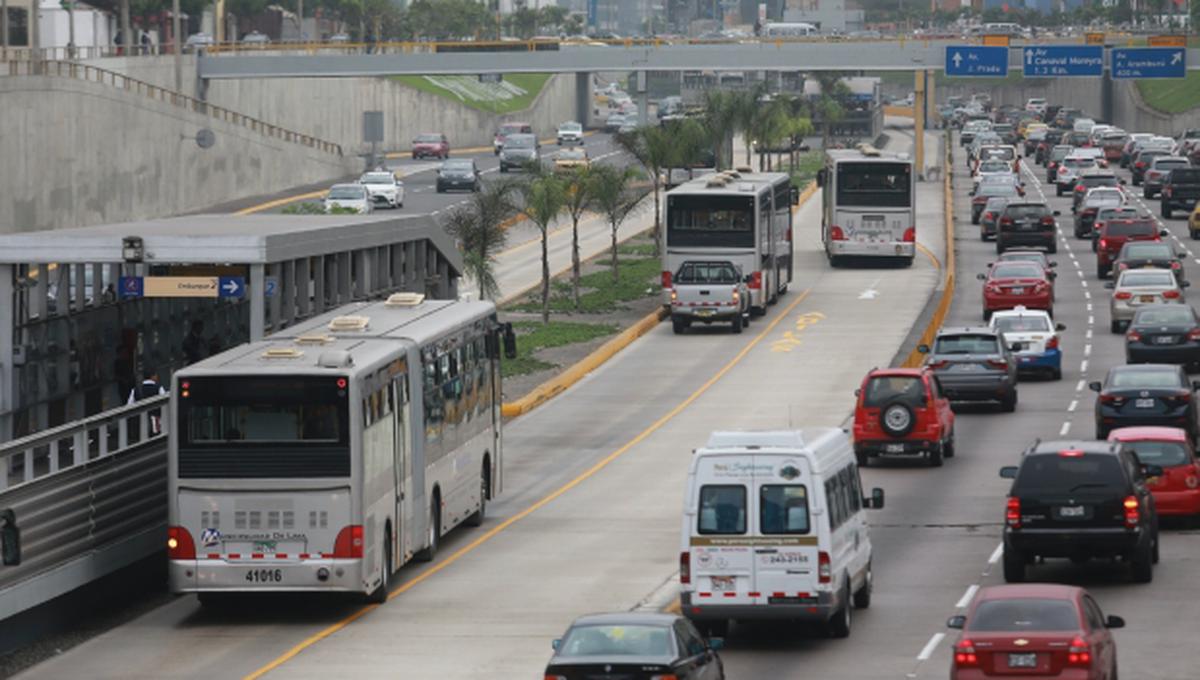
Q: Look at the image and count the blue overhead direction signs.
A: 3